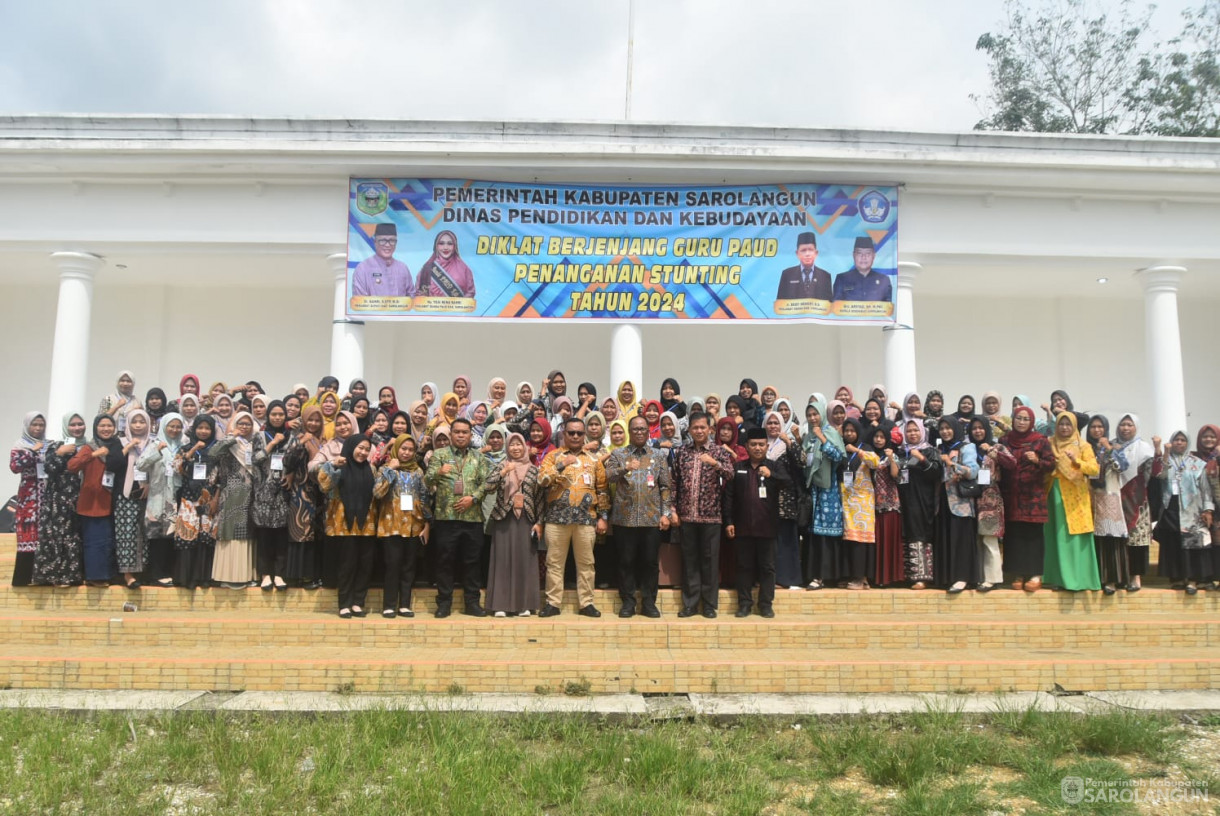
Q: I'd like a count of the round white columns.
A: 5